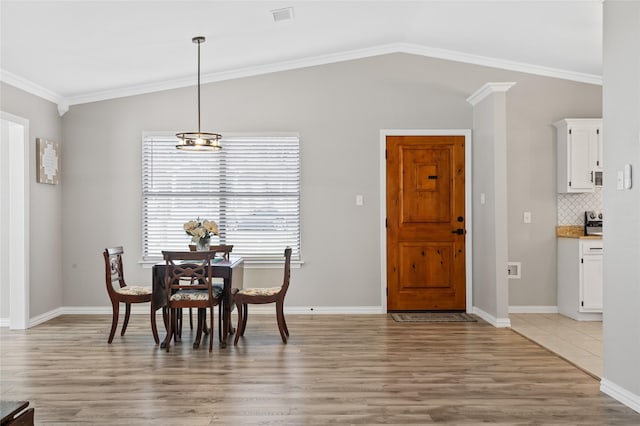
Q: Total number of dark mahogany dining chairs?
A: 4